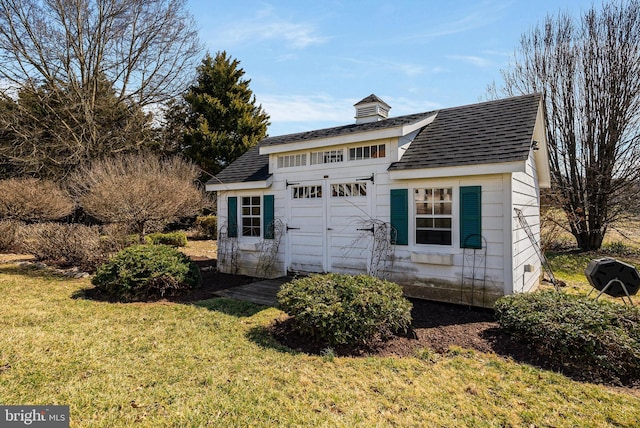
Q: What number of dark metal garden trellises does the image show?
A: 4